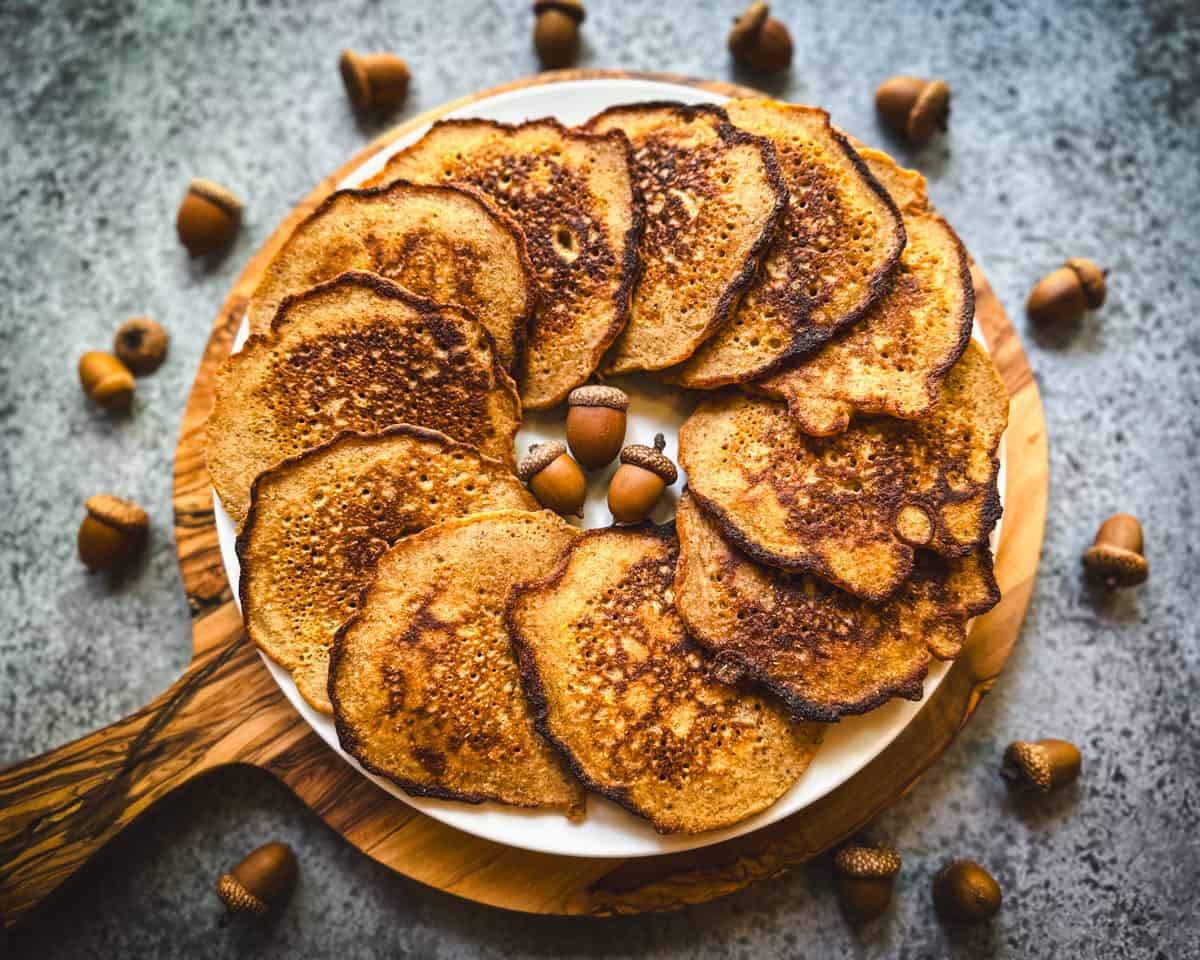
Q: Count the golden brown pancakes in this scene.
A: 11